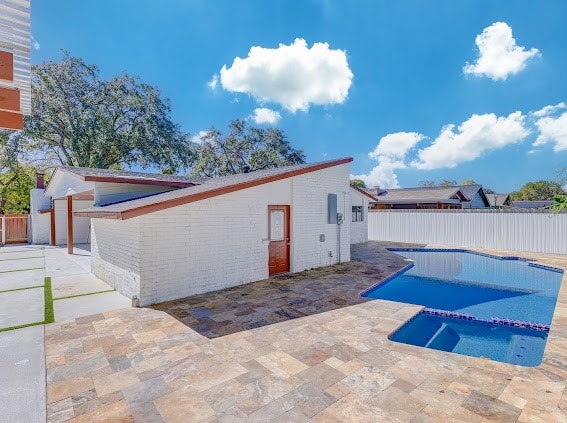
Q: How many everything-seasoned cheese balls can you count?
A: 0